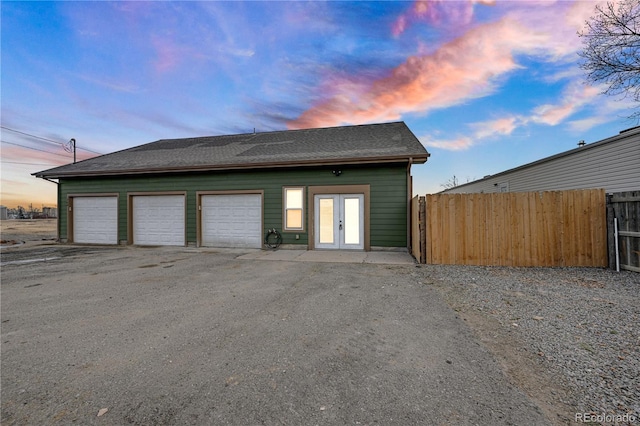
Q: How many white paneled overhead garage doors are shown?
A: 3